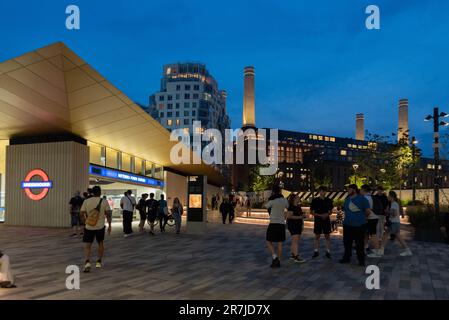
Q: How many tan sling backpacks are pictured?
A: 1